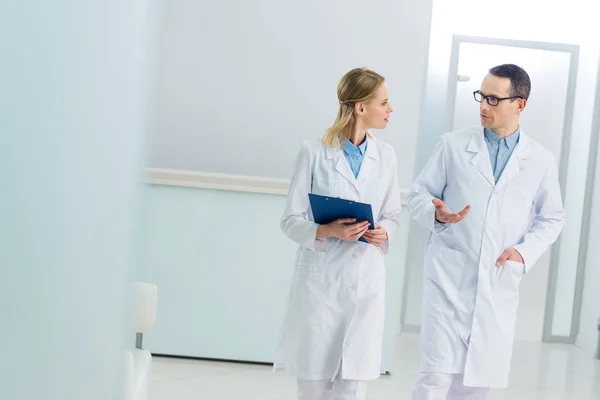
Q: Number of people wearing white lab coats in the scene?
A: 2